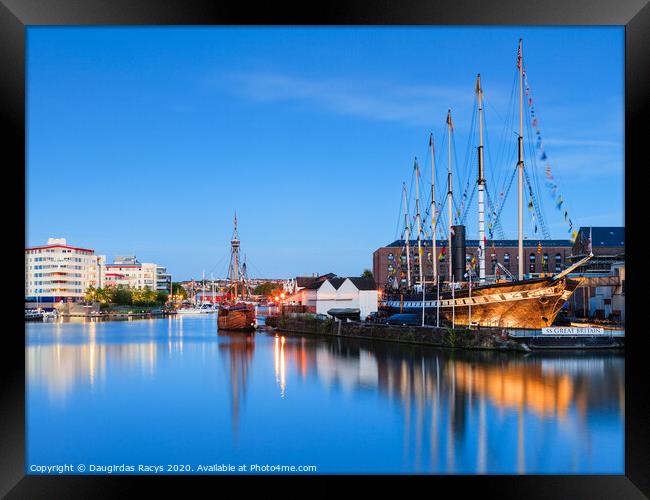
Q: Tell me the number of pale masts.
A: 6